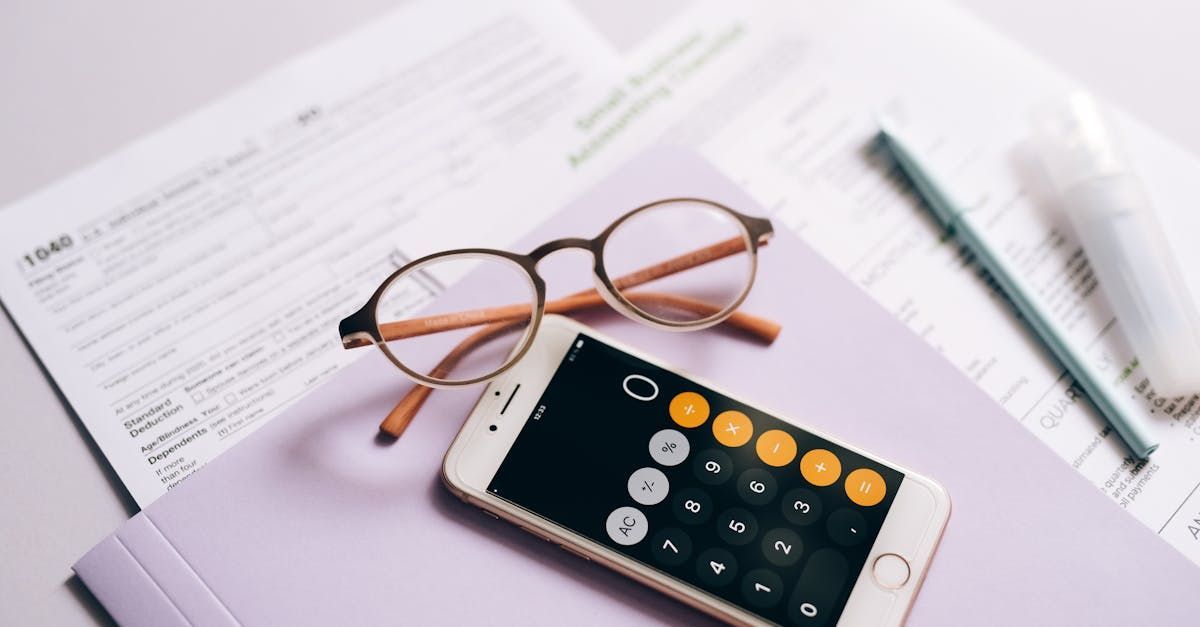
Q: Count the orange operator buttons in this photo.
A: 5